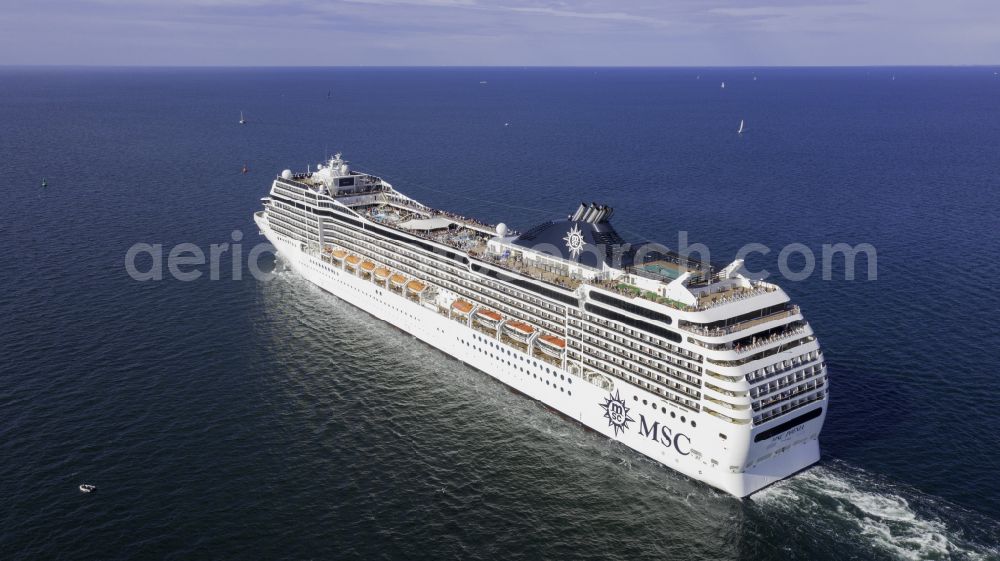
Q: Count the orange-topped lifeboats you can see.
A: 10